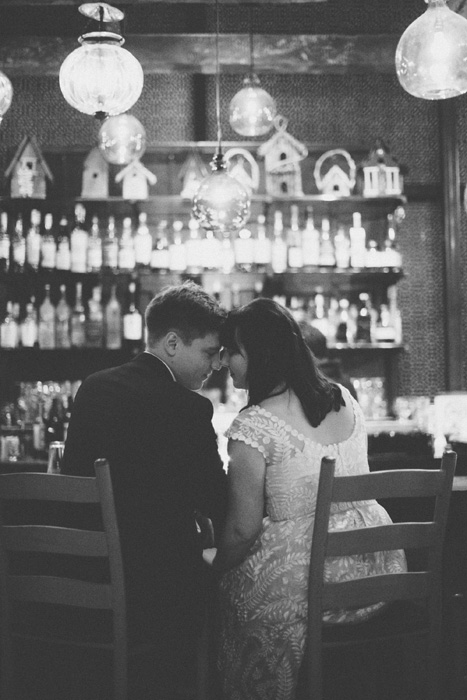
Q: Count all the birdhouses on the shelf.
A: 8